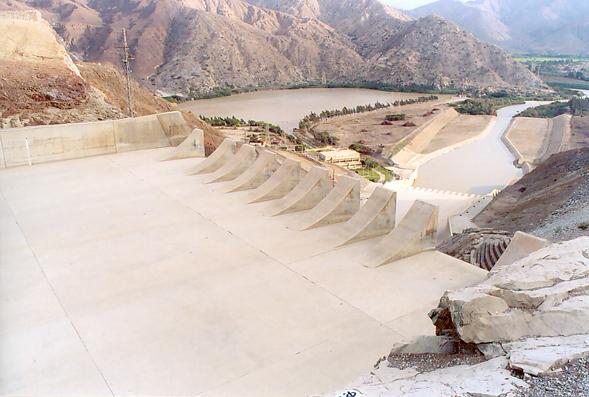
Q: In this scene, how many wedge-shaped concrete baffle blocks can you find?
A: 9